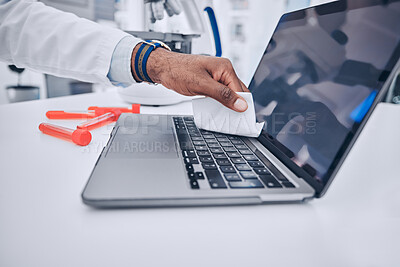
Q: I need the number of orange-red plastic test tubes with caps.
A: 4